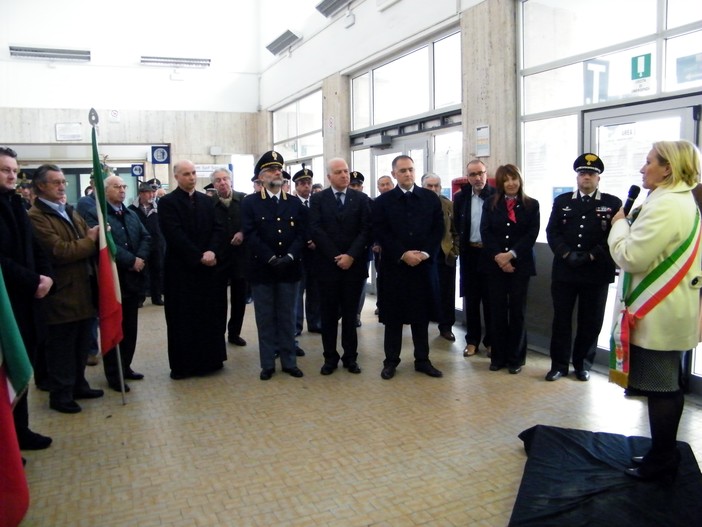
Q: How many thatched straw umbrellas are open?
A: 0